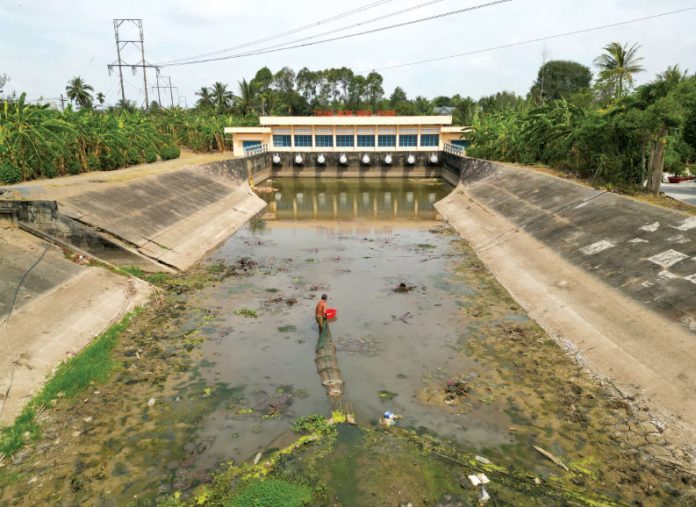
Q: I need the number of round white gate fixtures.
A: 8